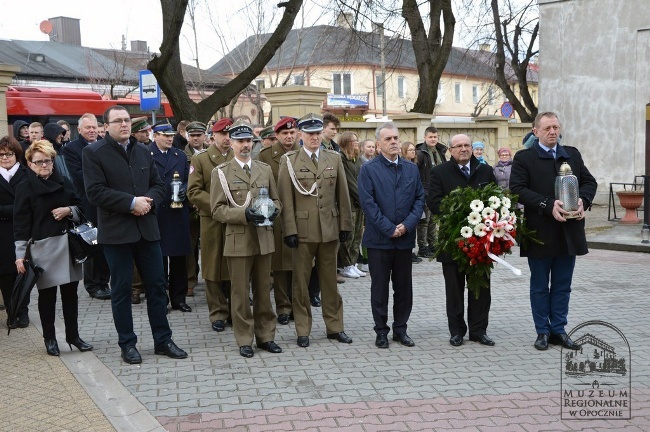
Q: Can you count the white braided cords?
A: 2